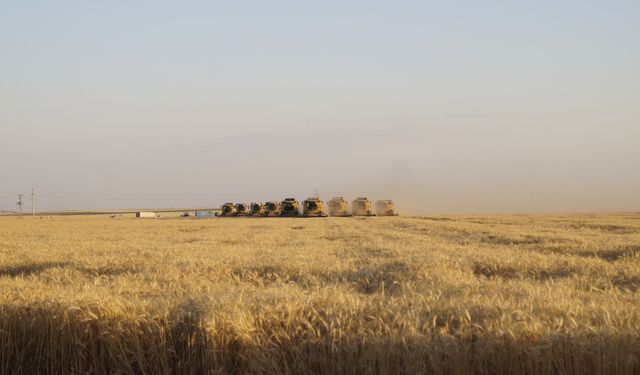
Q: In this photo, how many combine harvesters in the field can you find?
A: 9